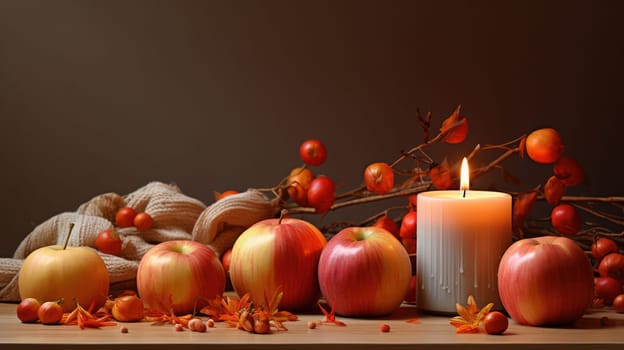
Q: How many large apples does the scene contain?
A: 5